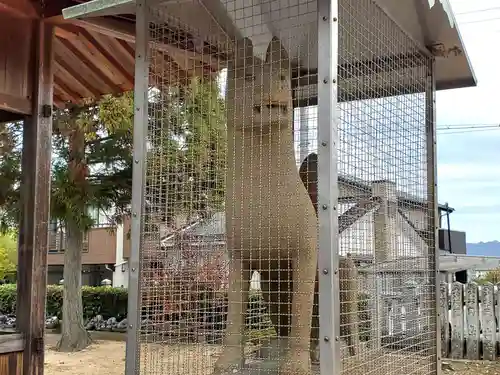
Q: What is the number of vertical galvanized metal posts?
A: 3